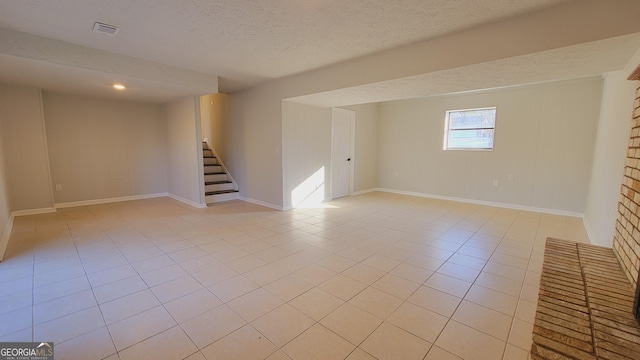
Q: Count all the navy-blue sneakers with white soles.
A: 0